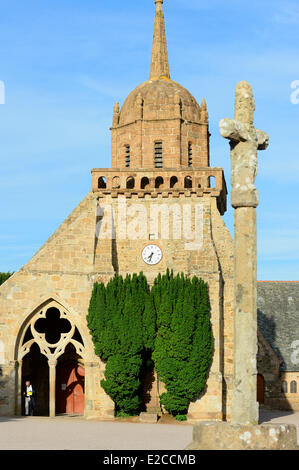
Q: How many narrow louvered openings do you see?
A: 3